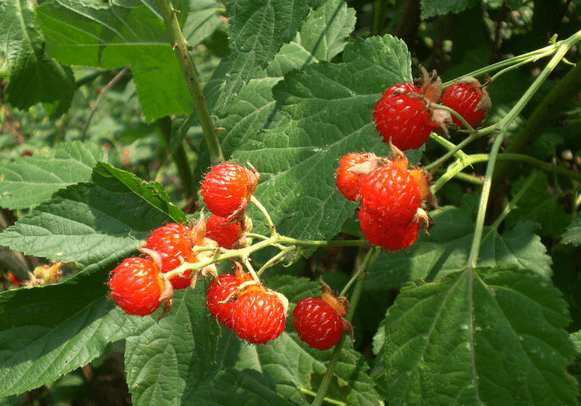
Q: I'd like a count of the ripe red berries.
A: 12